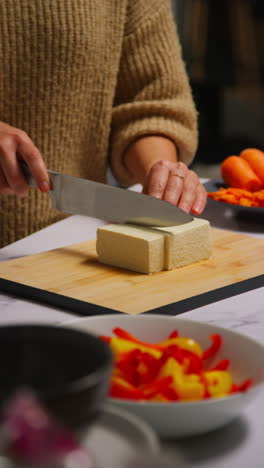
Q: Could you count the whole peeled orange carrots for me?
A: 2